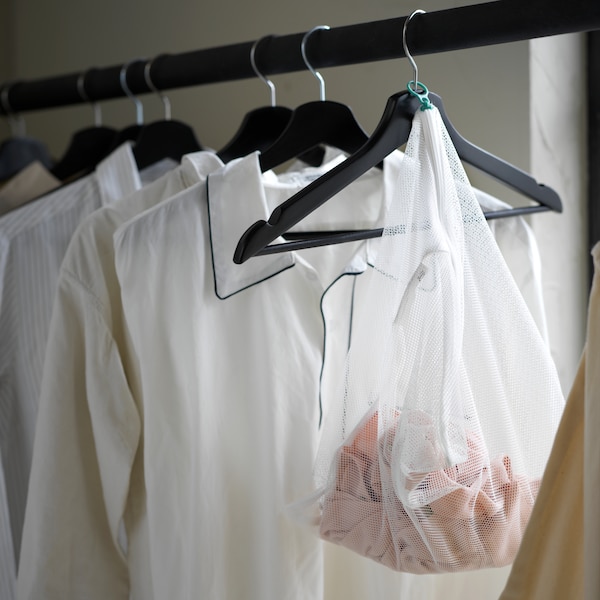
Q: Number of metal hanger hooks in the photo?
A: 7